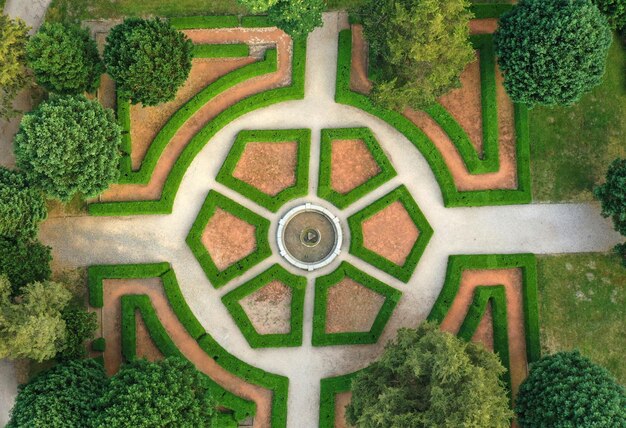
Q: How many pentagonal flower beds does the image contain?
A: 6